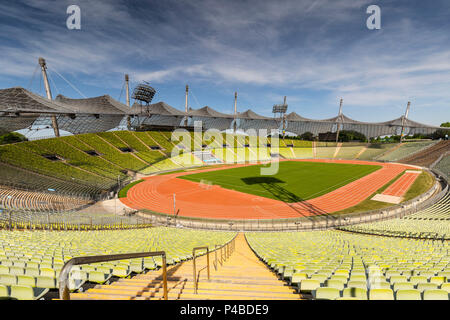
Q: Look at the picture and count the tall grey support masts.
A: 7